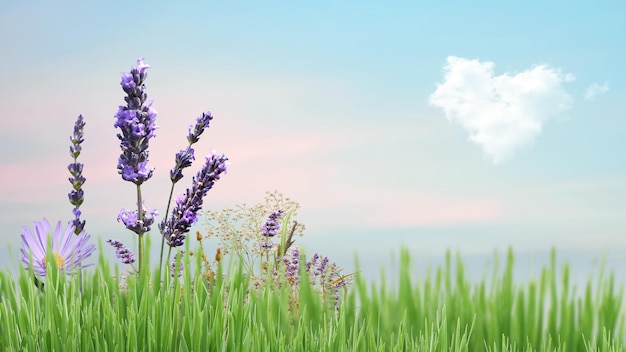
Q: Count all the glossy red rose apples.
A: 0